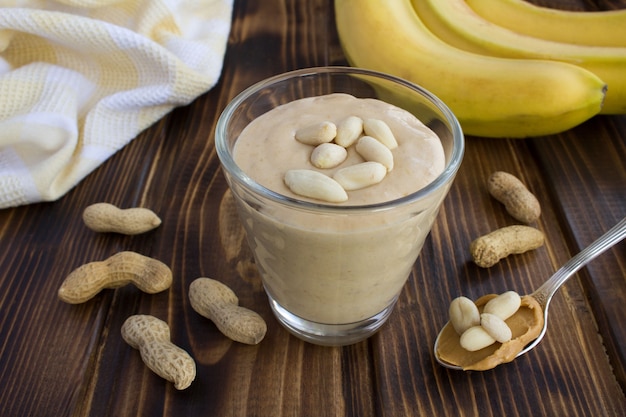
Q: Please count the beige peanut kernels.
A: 11